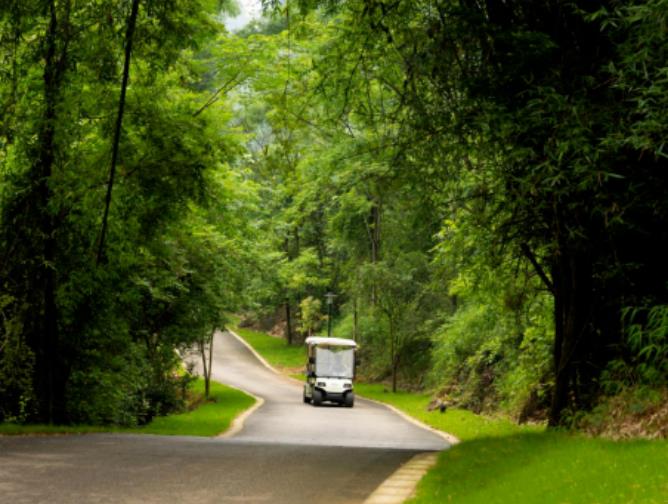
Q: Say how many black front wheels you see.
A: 2